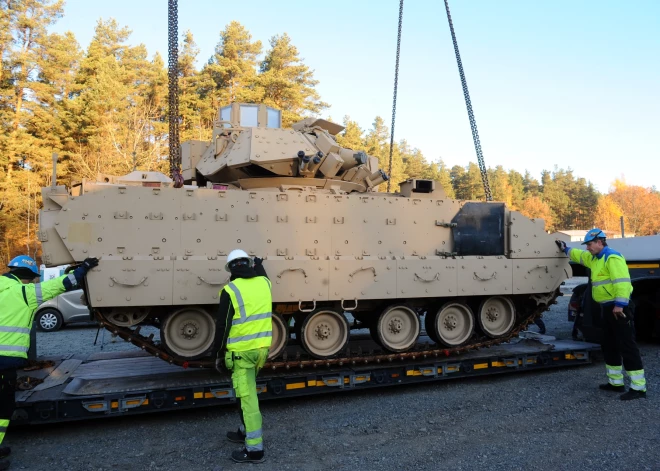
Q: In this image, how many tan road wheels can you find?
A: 6